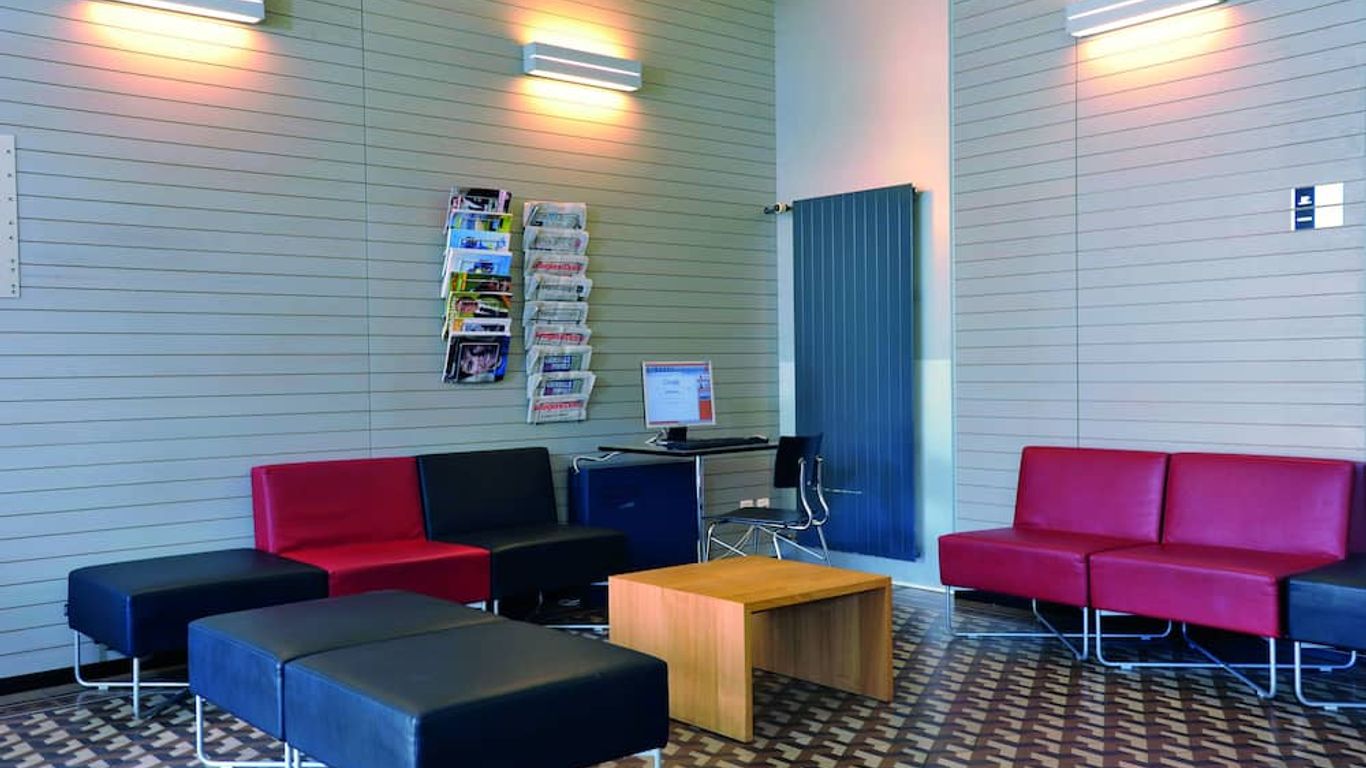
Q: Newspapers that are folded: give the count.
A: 9